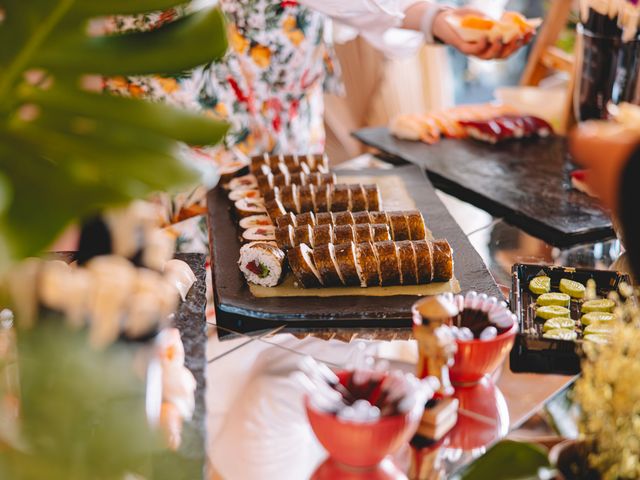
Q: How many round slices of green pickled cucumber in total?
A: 10